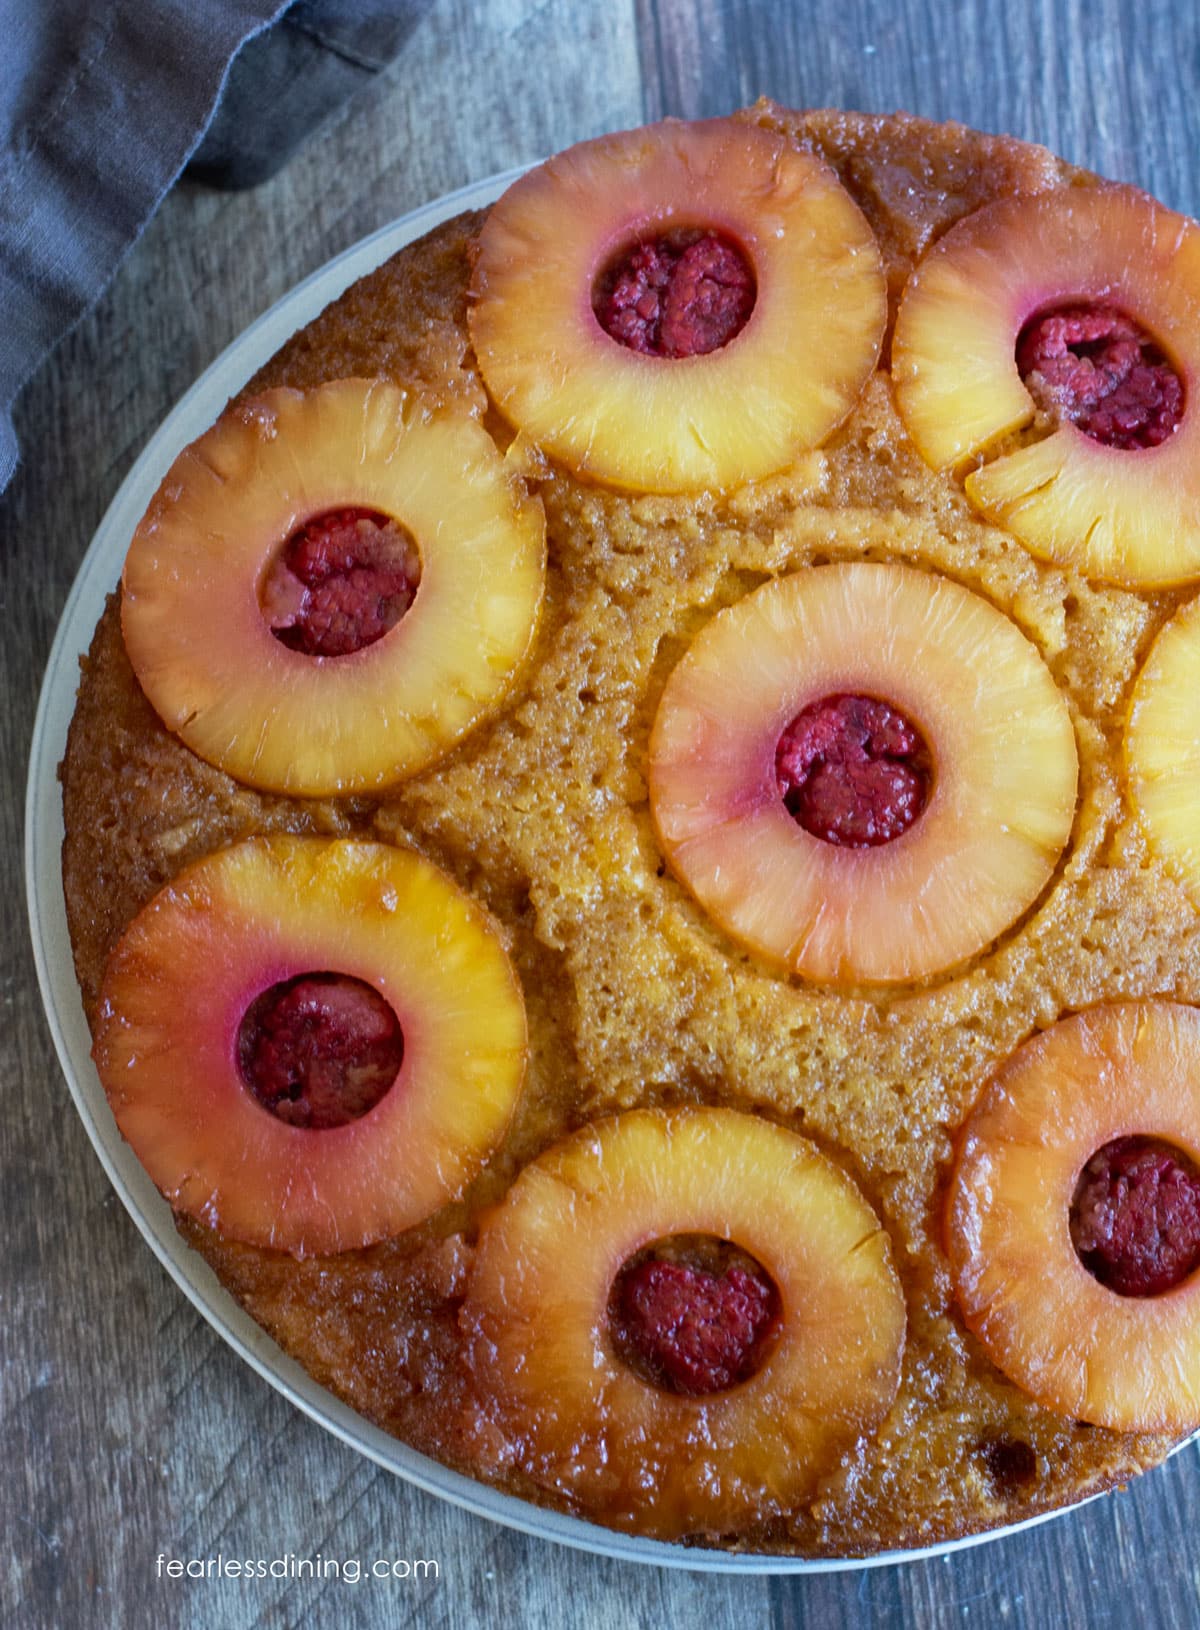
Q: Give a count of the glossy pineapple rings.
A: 8